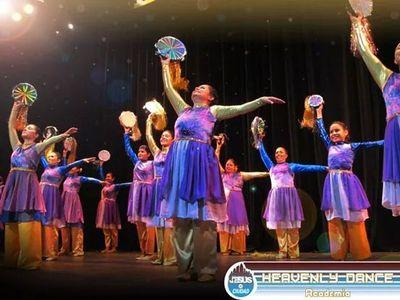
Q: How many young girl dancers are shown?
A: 11